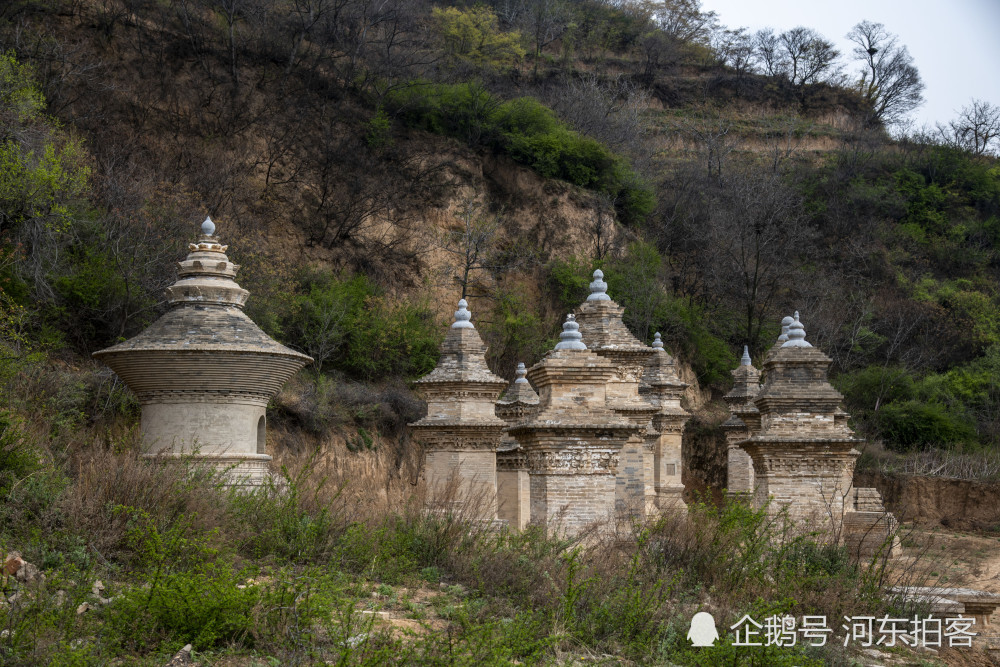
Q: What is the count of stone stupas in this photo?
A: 9